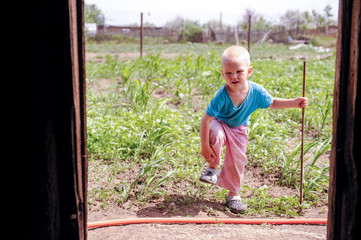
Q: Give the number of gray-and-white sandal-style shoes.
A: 2